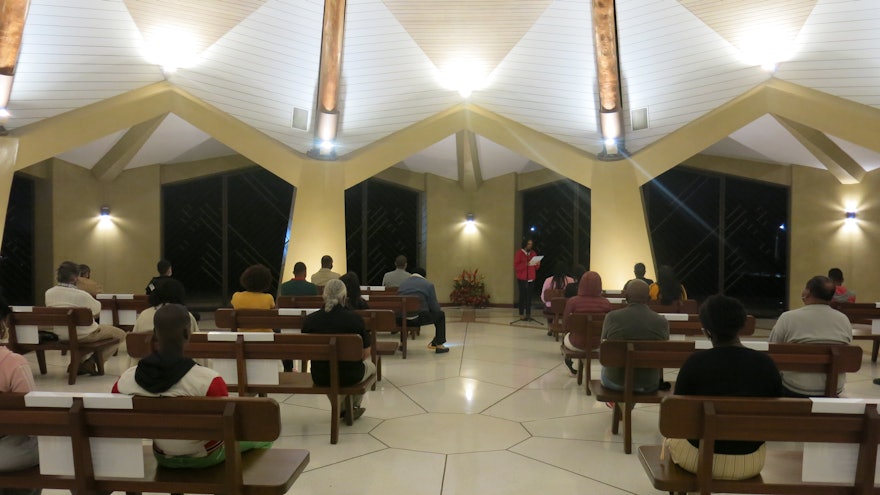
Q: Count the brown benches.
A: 13